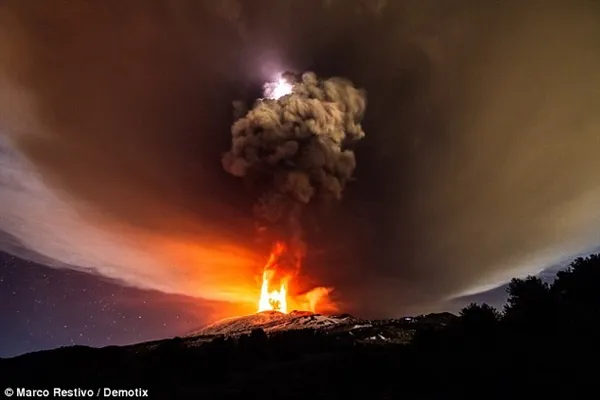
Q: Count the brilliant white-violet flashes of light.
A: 1